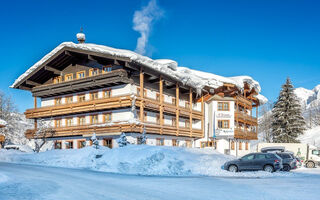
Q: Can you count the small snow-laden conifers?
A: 3